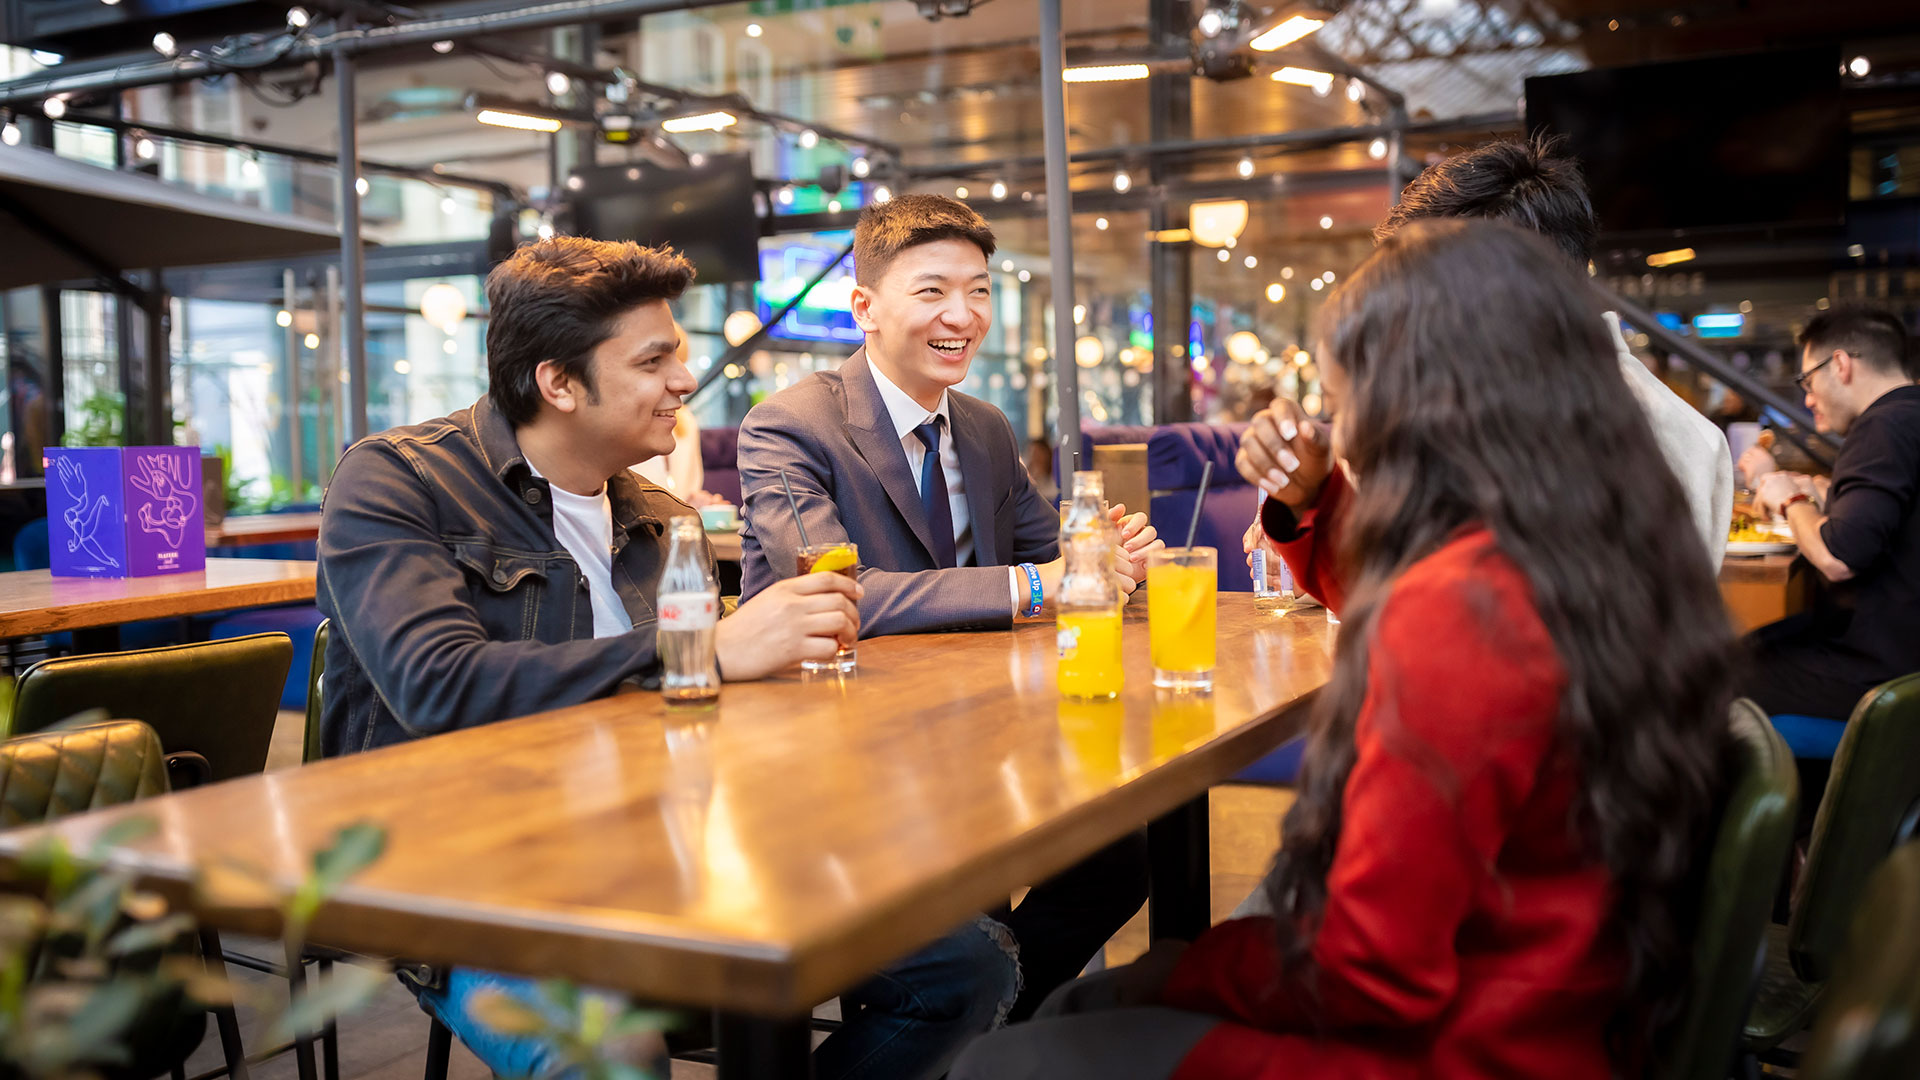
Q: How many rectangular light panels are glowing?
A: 5